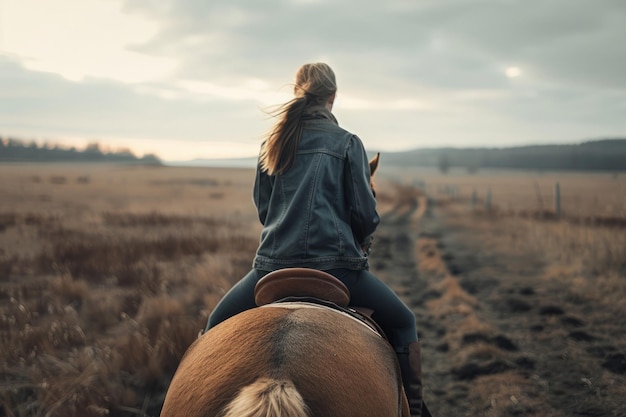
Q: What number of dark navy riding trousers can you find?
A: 1